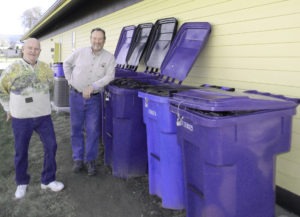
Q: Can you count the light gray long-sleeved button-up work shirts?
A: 1